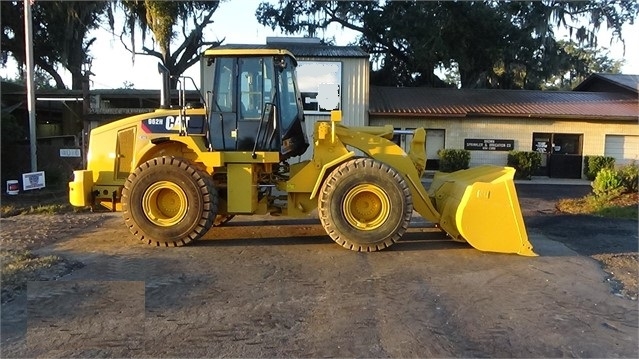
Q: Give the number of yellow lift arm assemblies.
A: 1